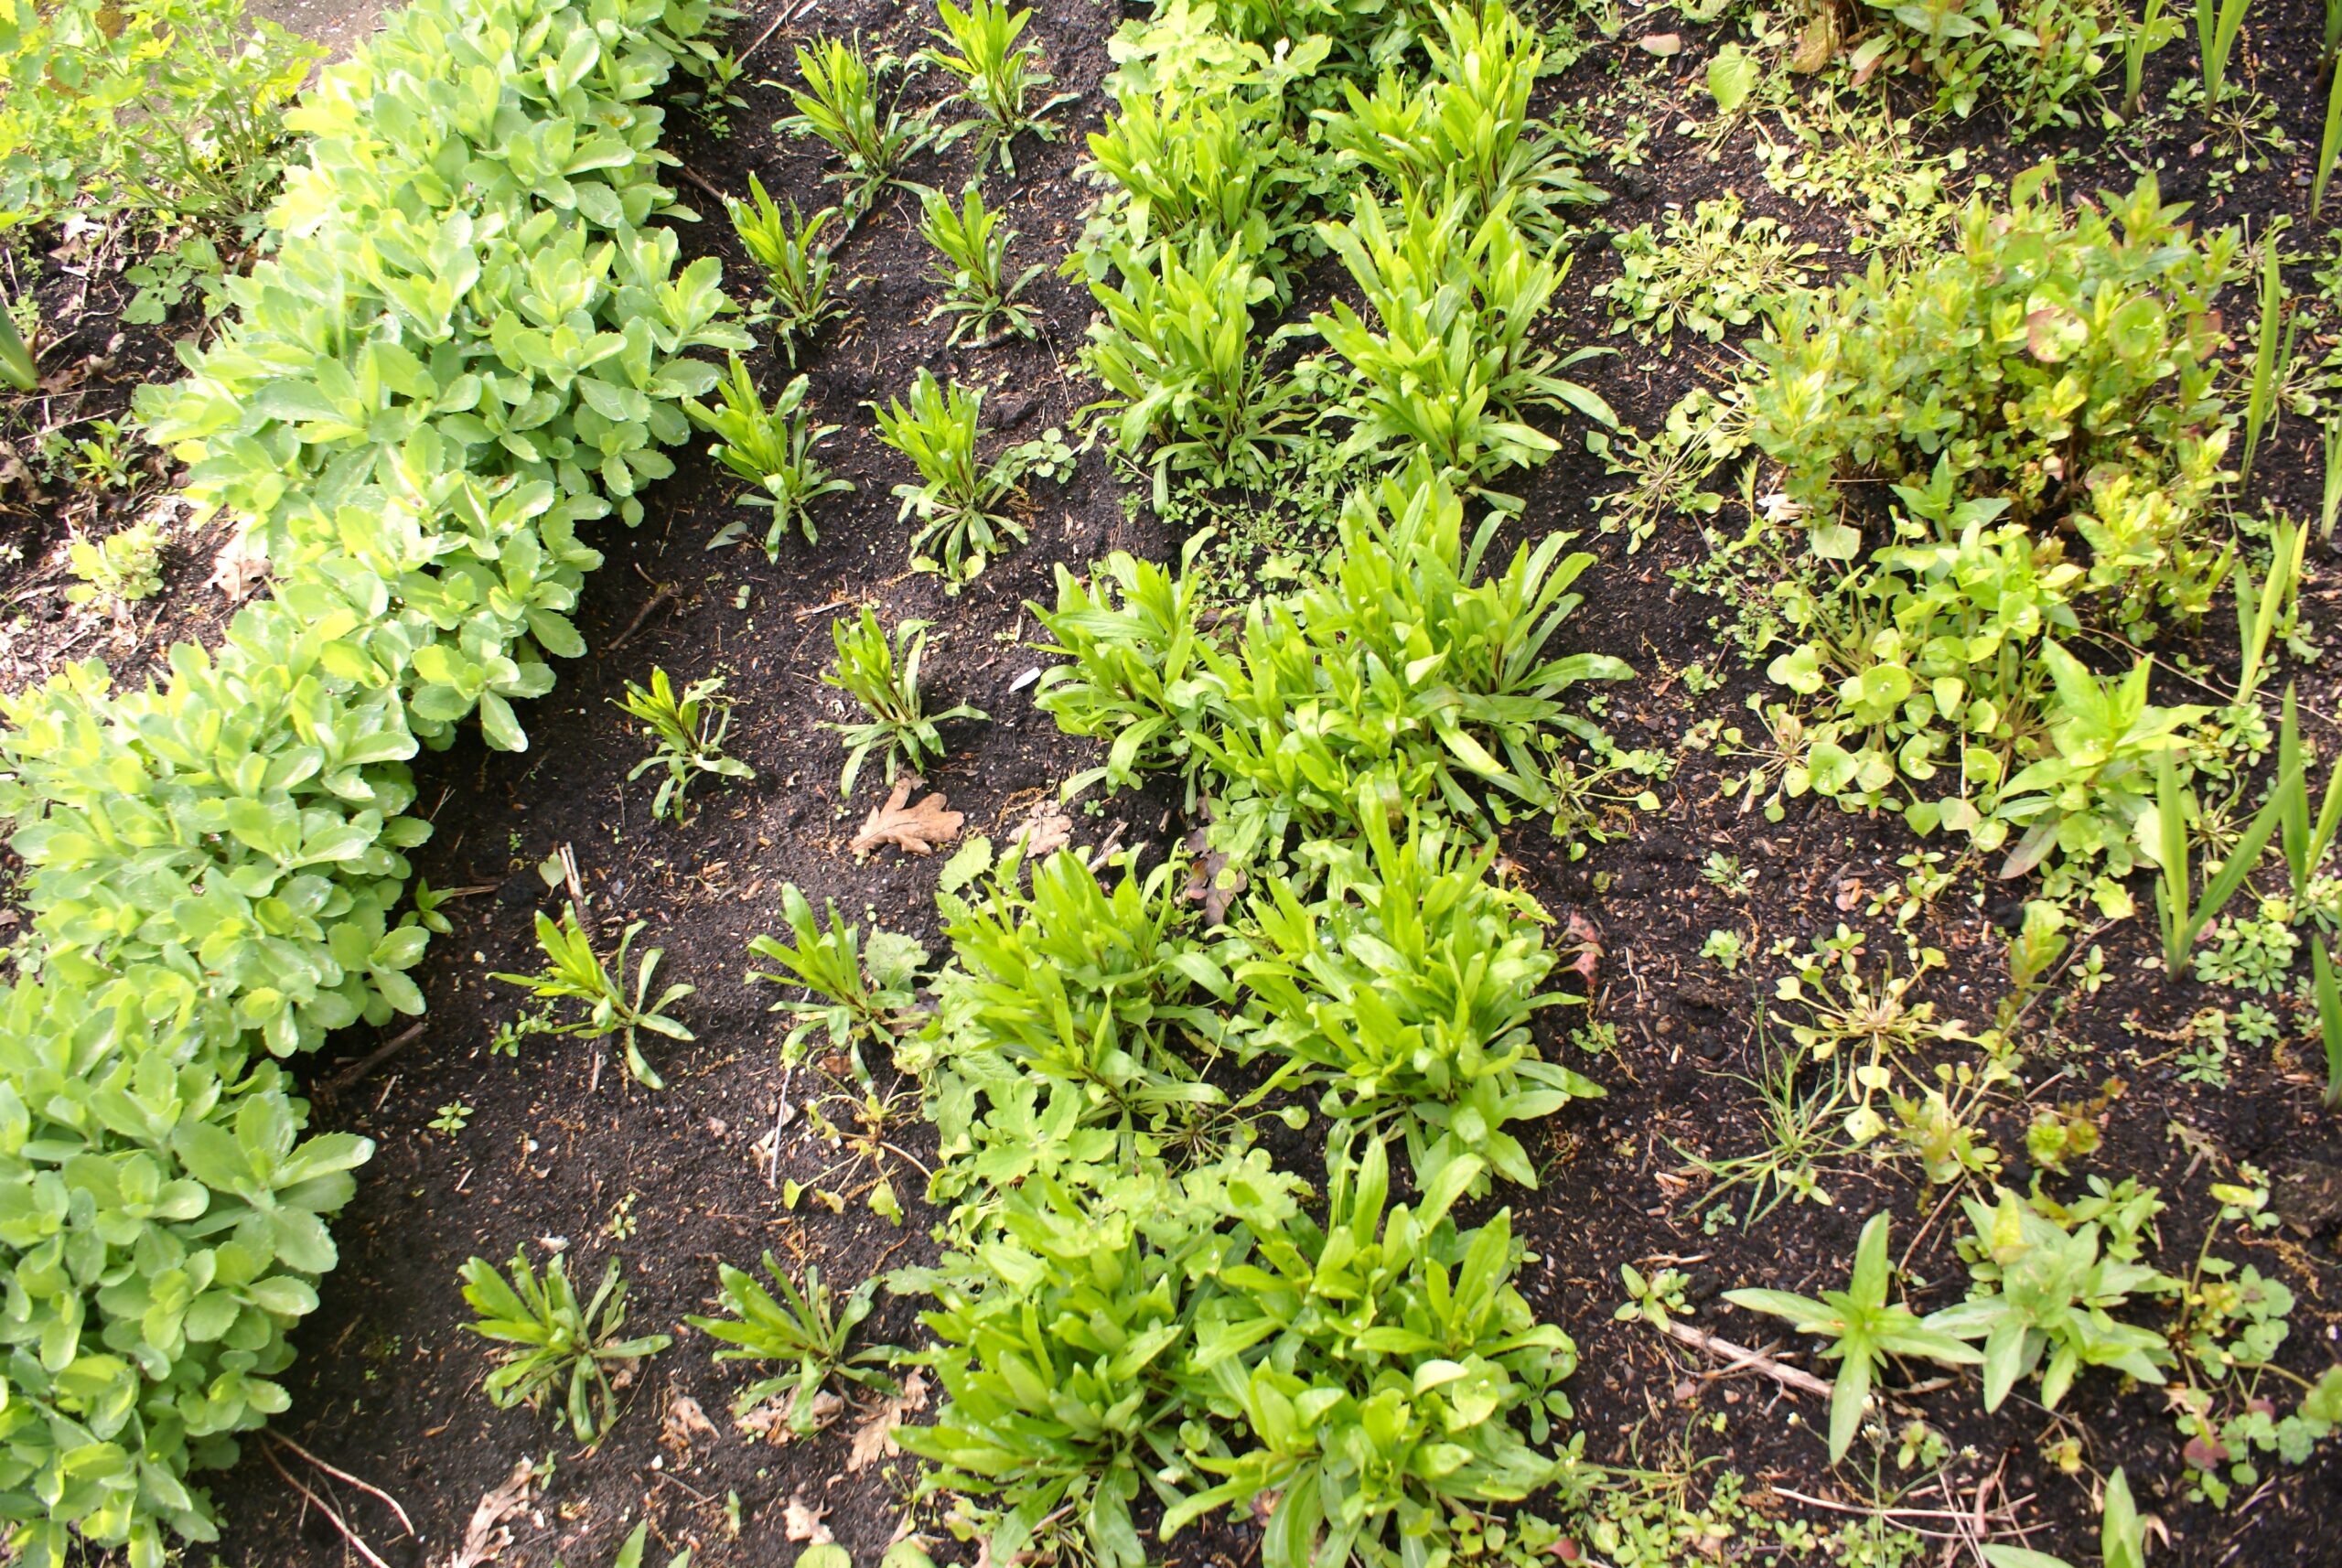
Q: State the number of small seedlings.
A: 12